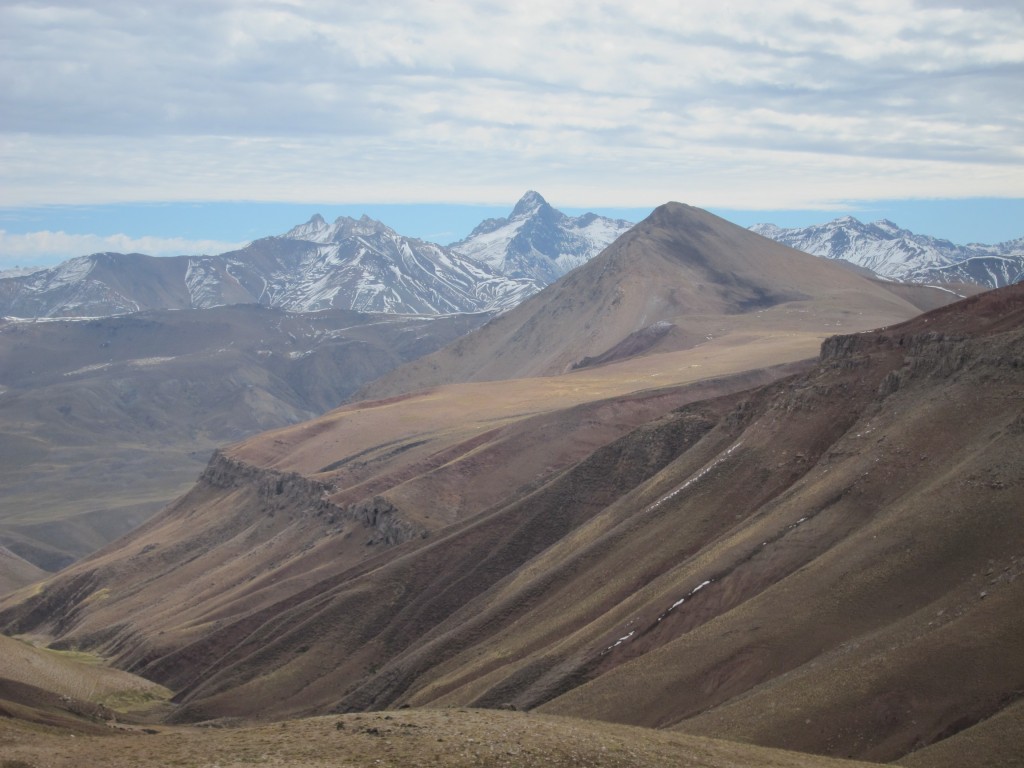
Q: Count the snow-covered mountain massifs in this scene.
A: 3